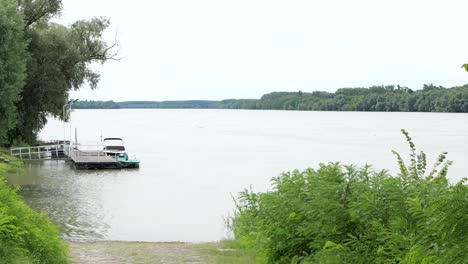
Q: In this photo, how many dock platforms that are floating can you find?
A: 1